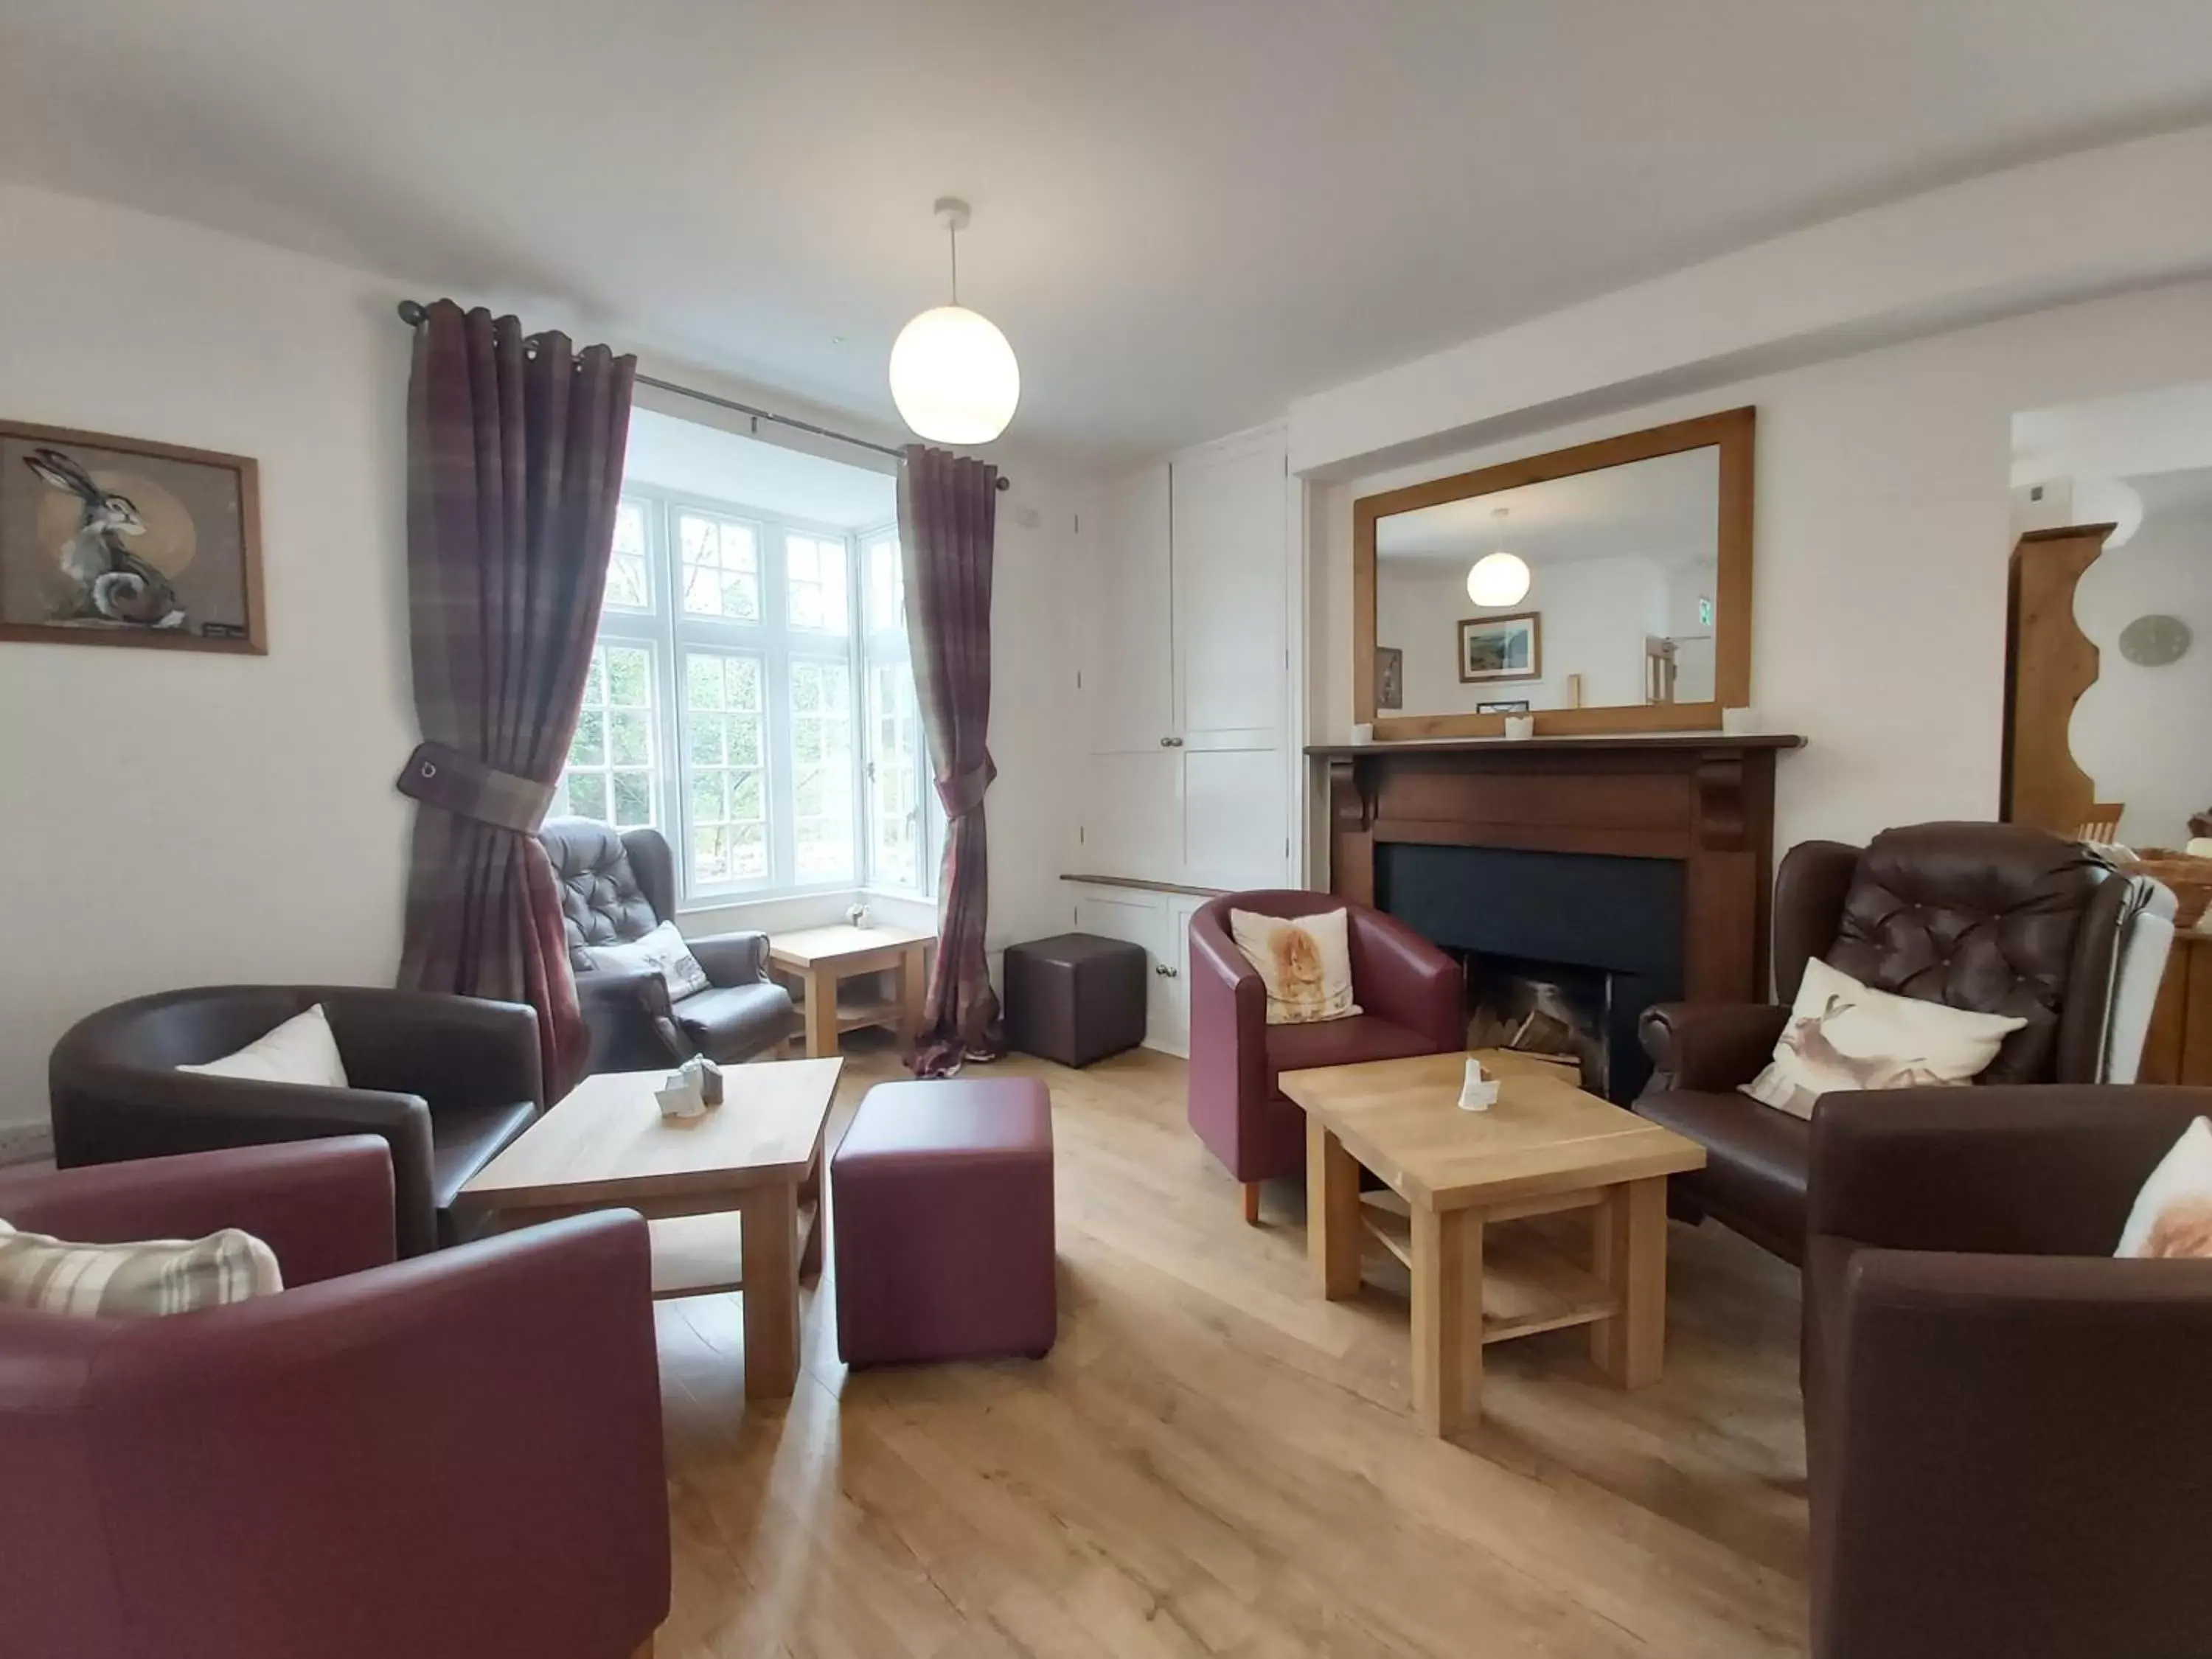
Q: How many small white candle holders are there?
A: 3